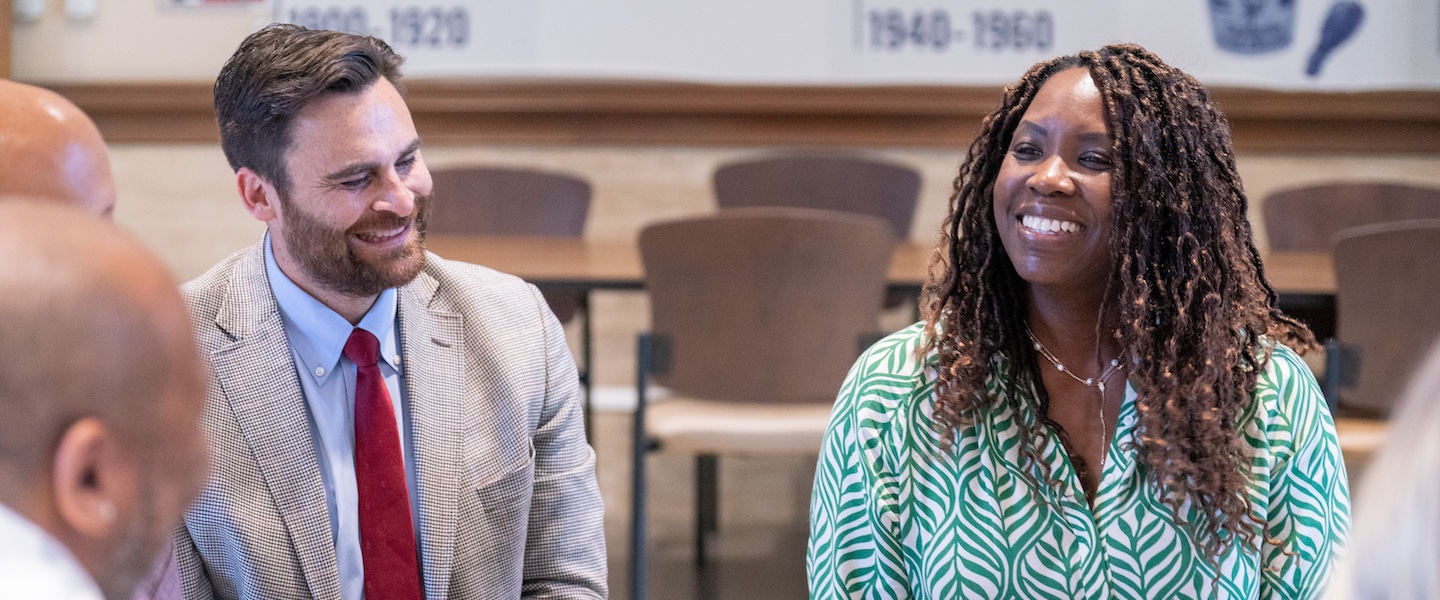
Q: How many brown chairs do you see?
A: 5